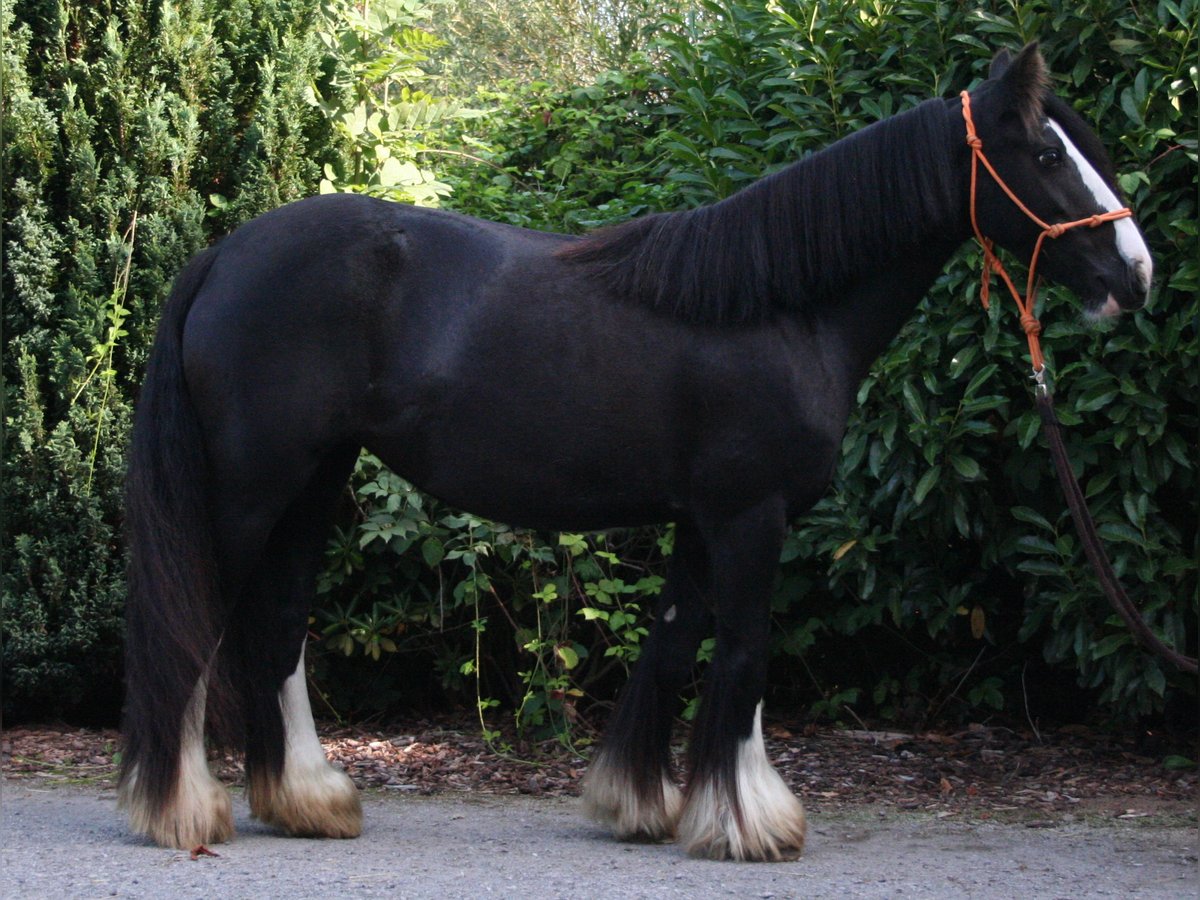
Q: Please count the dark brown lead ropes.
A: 1